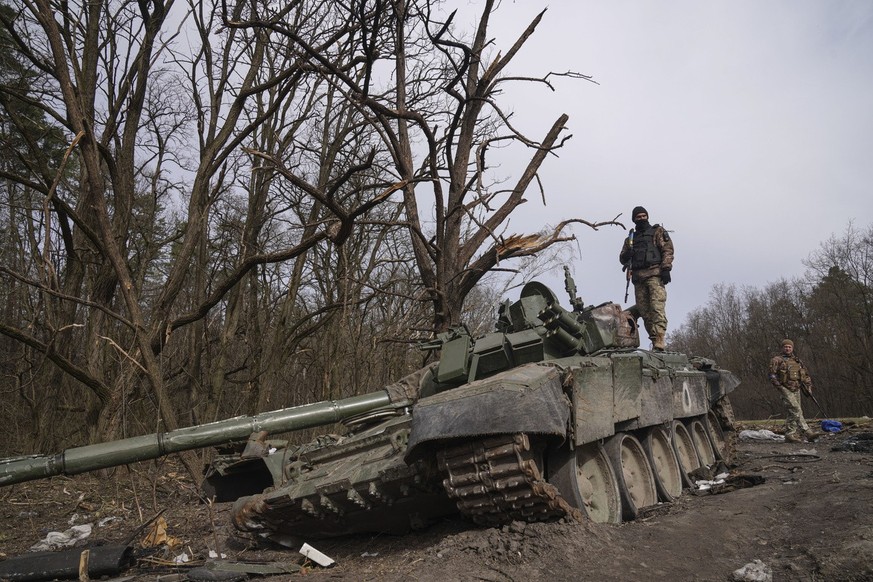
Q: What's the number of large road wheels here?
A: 6